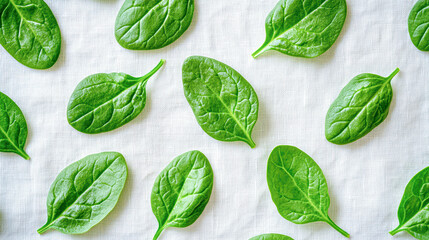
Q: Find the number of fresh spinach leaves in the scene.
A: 13